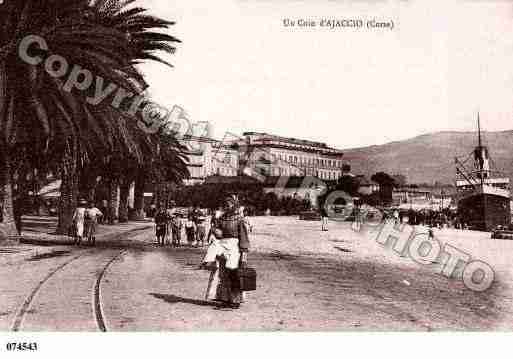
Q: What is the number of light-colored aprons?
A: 1